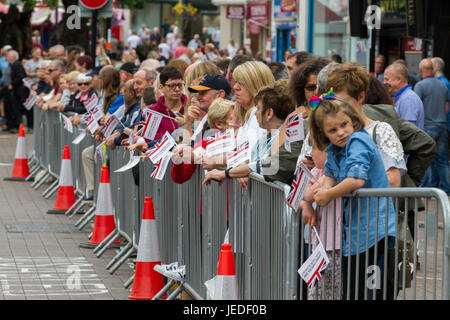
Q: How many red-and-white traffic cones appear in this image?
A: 5